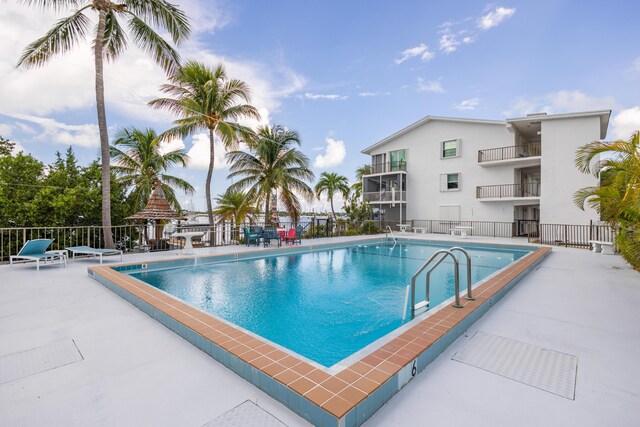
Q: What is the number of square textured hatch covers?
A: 3